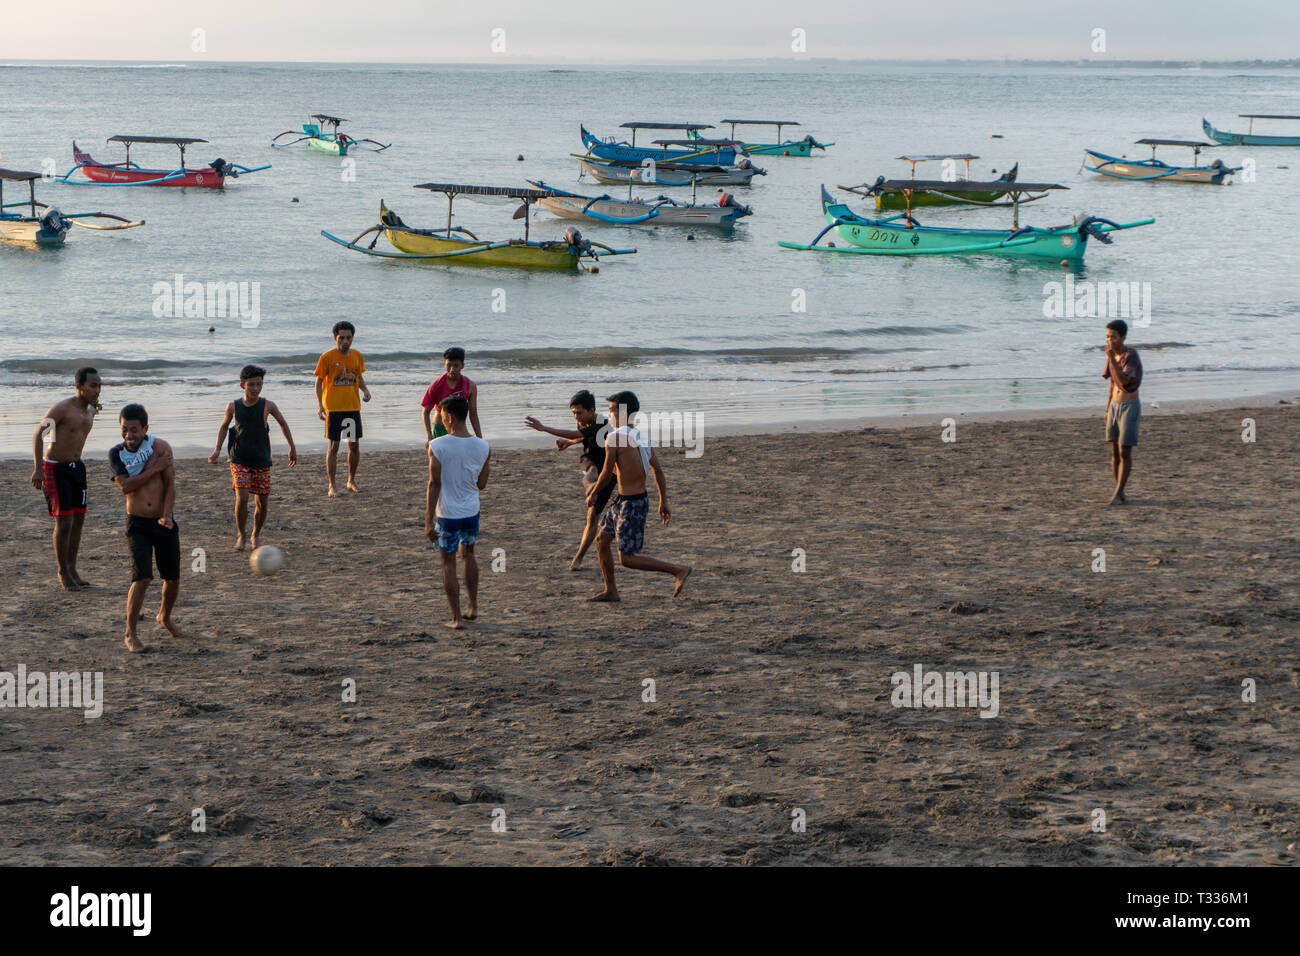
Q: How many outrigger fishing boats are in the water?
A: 12